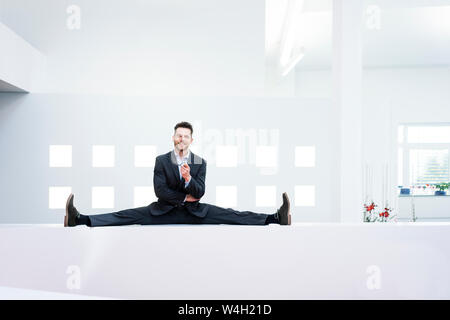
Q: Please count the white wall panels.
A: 12